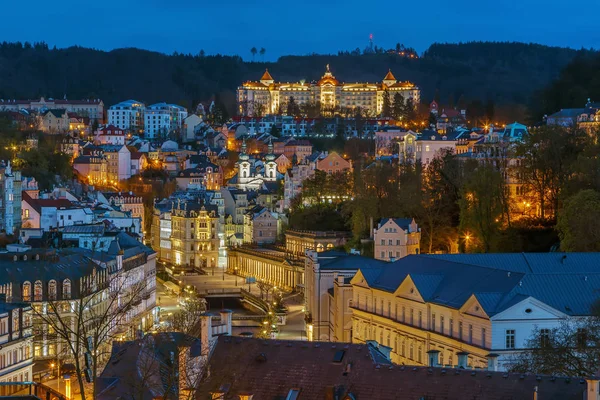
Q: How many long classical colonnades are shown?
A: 1